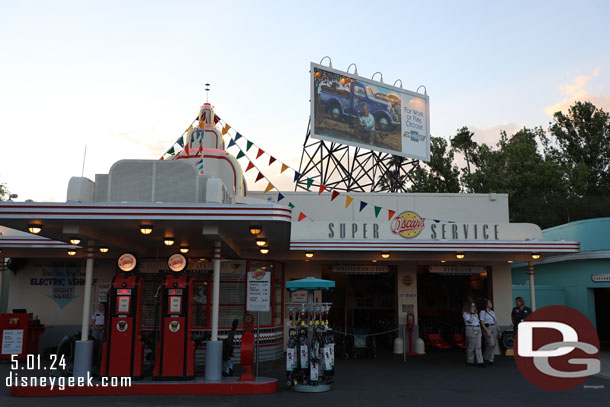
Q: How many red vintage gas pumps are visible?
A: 2